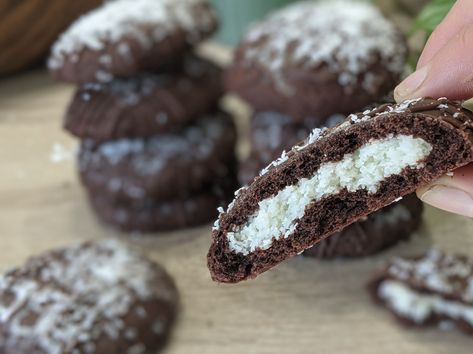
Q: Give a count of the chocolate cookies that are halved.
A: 2